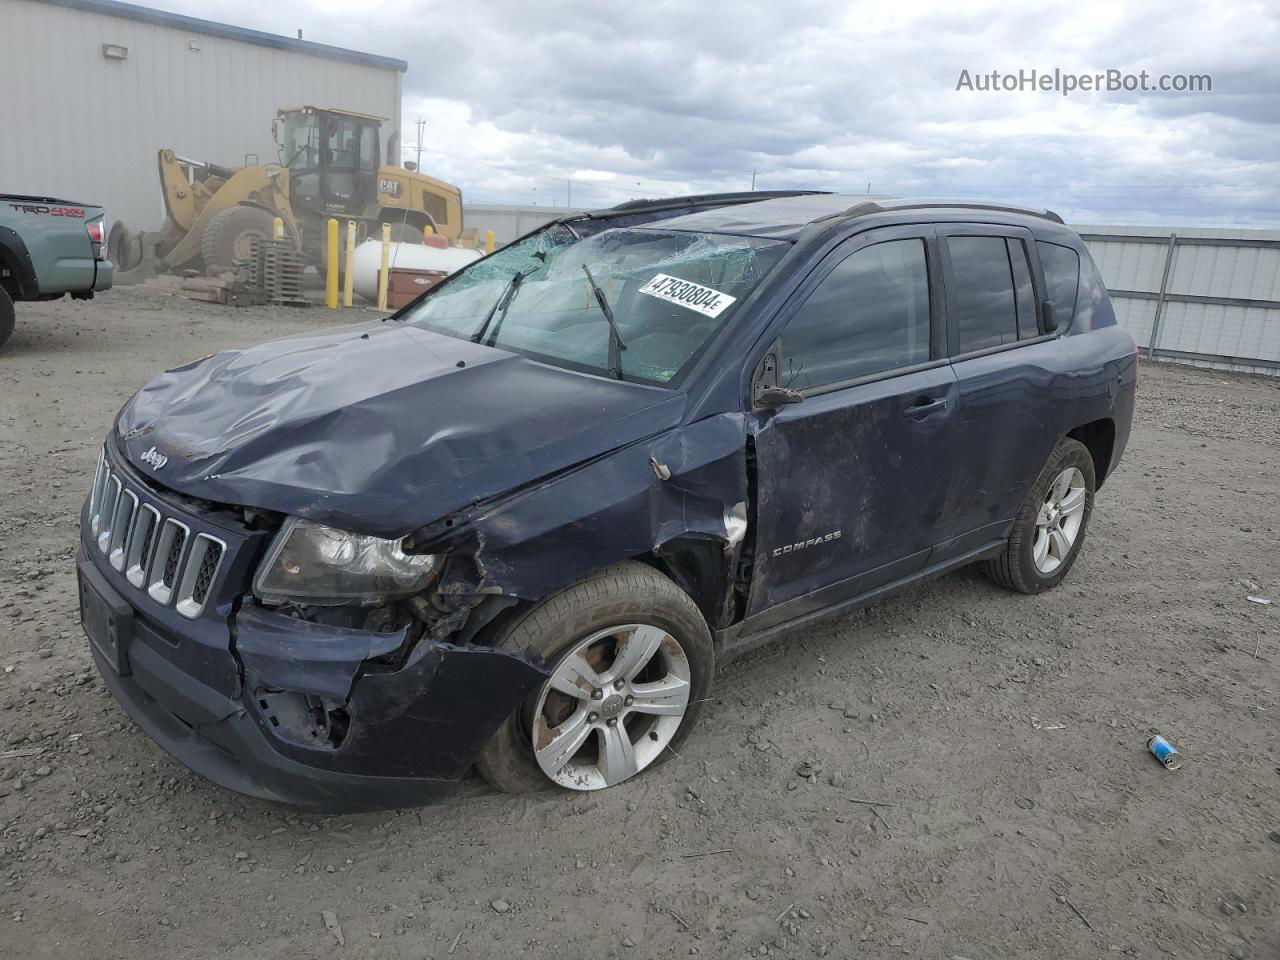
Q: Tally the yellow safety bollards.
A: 6